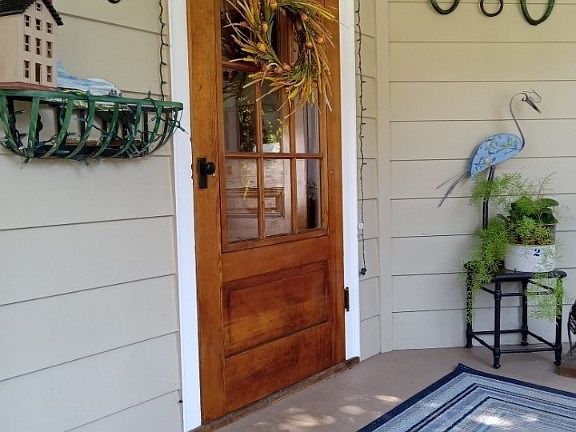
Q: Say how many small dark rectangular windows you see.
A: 9